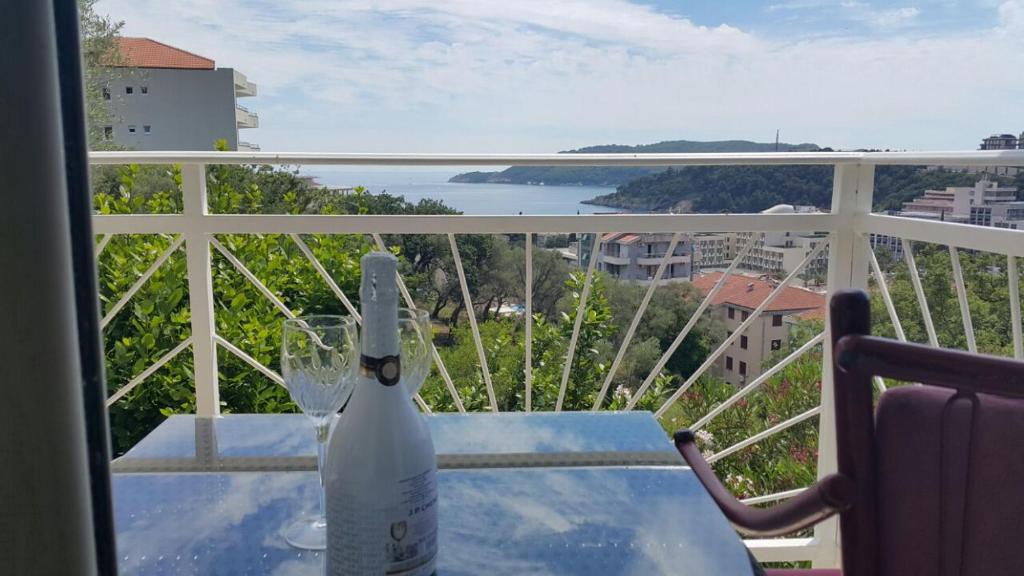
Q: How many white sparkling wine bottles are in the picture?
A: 1